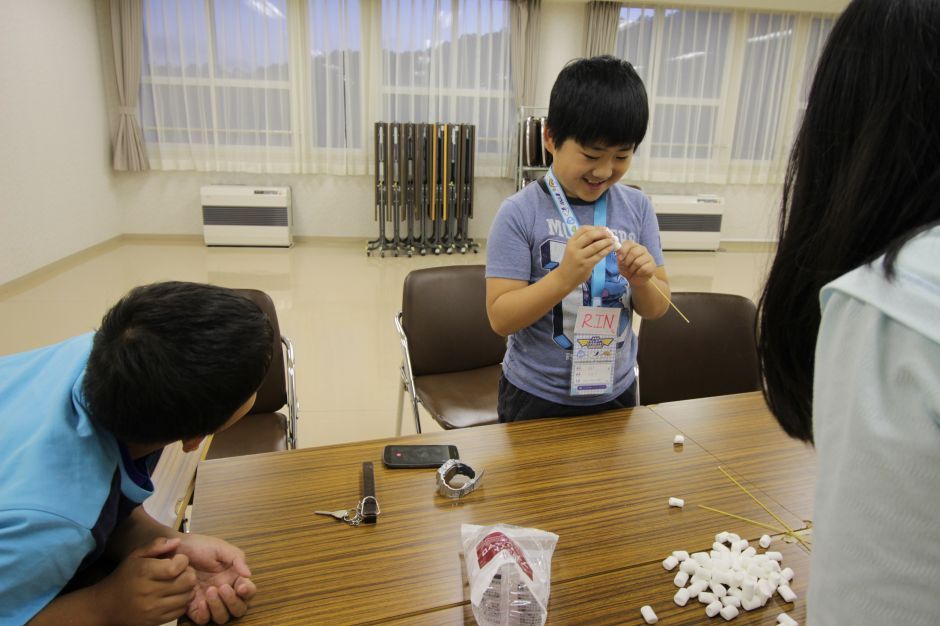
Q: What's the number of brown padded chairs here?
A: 3